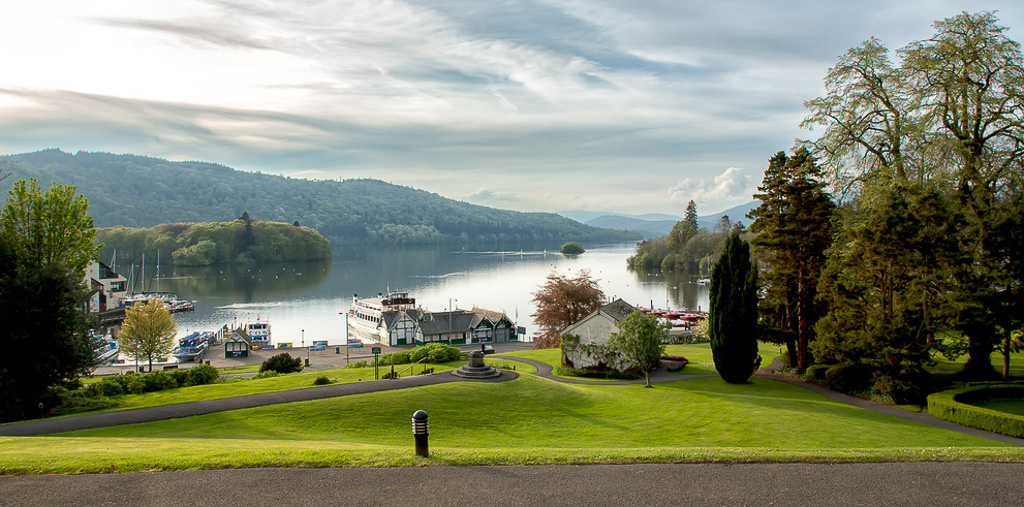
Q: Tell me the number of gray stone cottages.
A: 1